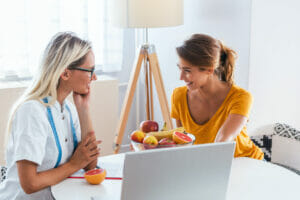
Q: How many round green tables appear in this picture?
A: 0